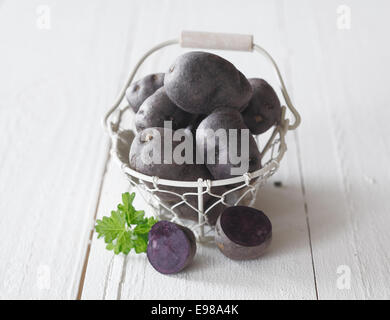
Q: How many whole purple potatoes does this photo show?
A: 6